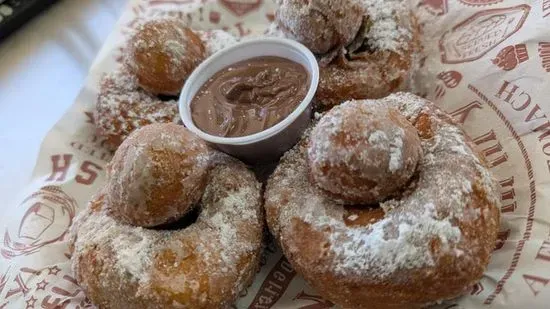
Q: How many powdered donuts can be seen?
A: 4